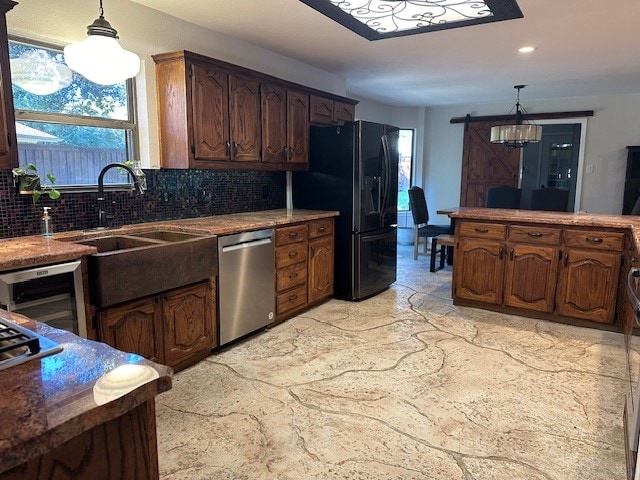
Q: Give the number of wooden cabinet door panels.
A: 12